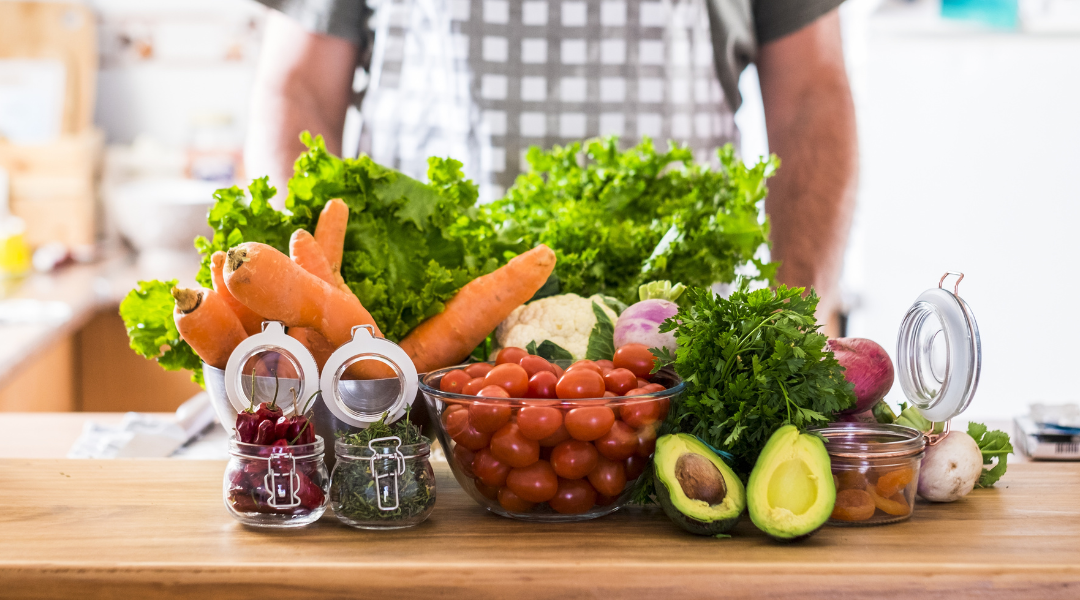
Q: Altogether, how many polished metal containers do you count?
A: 1